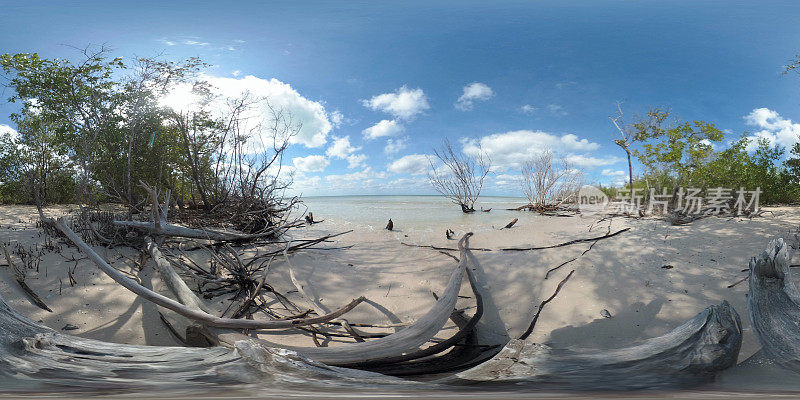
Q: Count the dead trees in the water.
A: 2